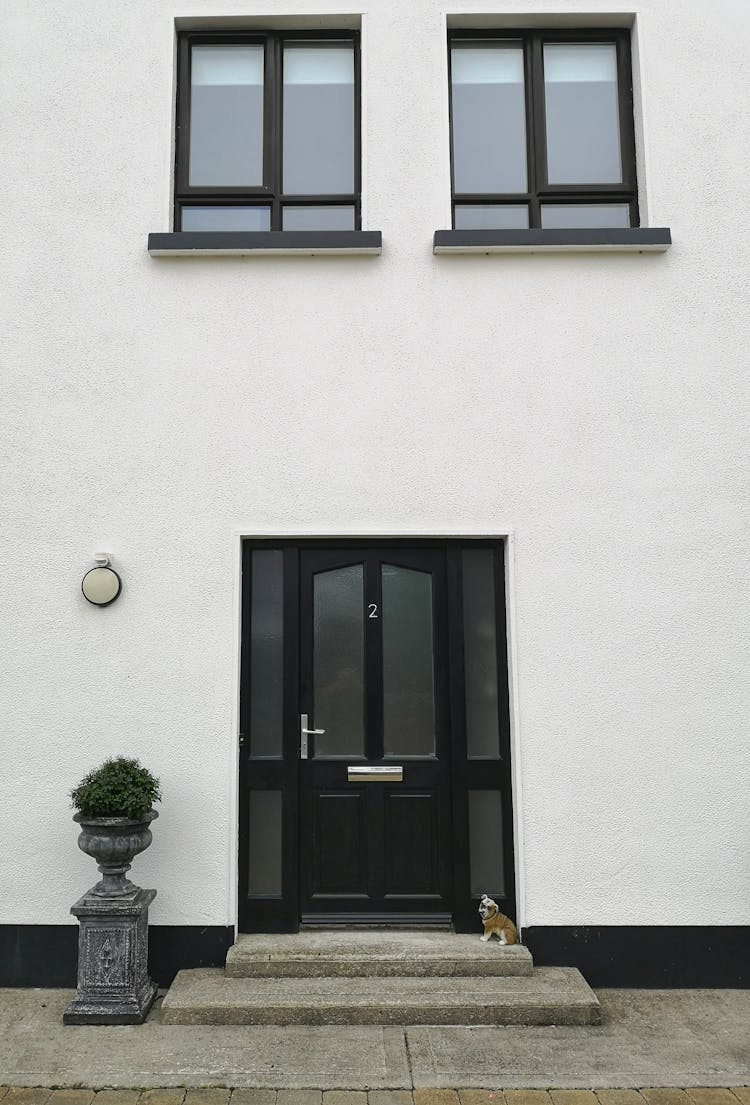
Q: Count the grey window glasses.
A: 8